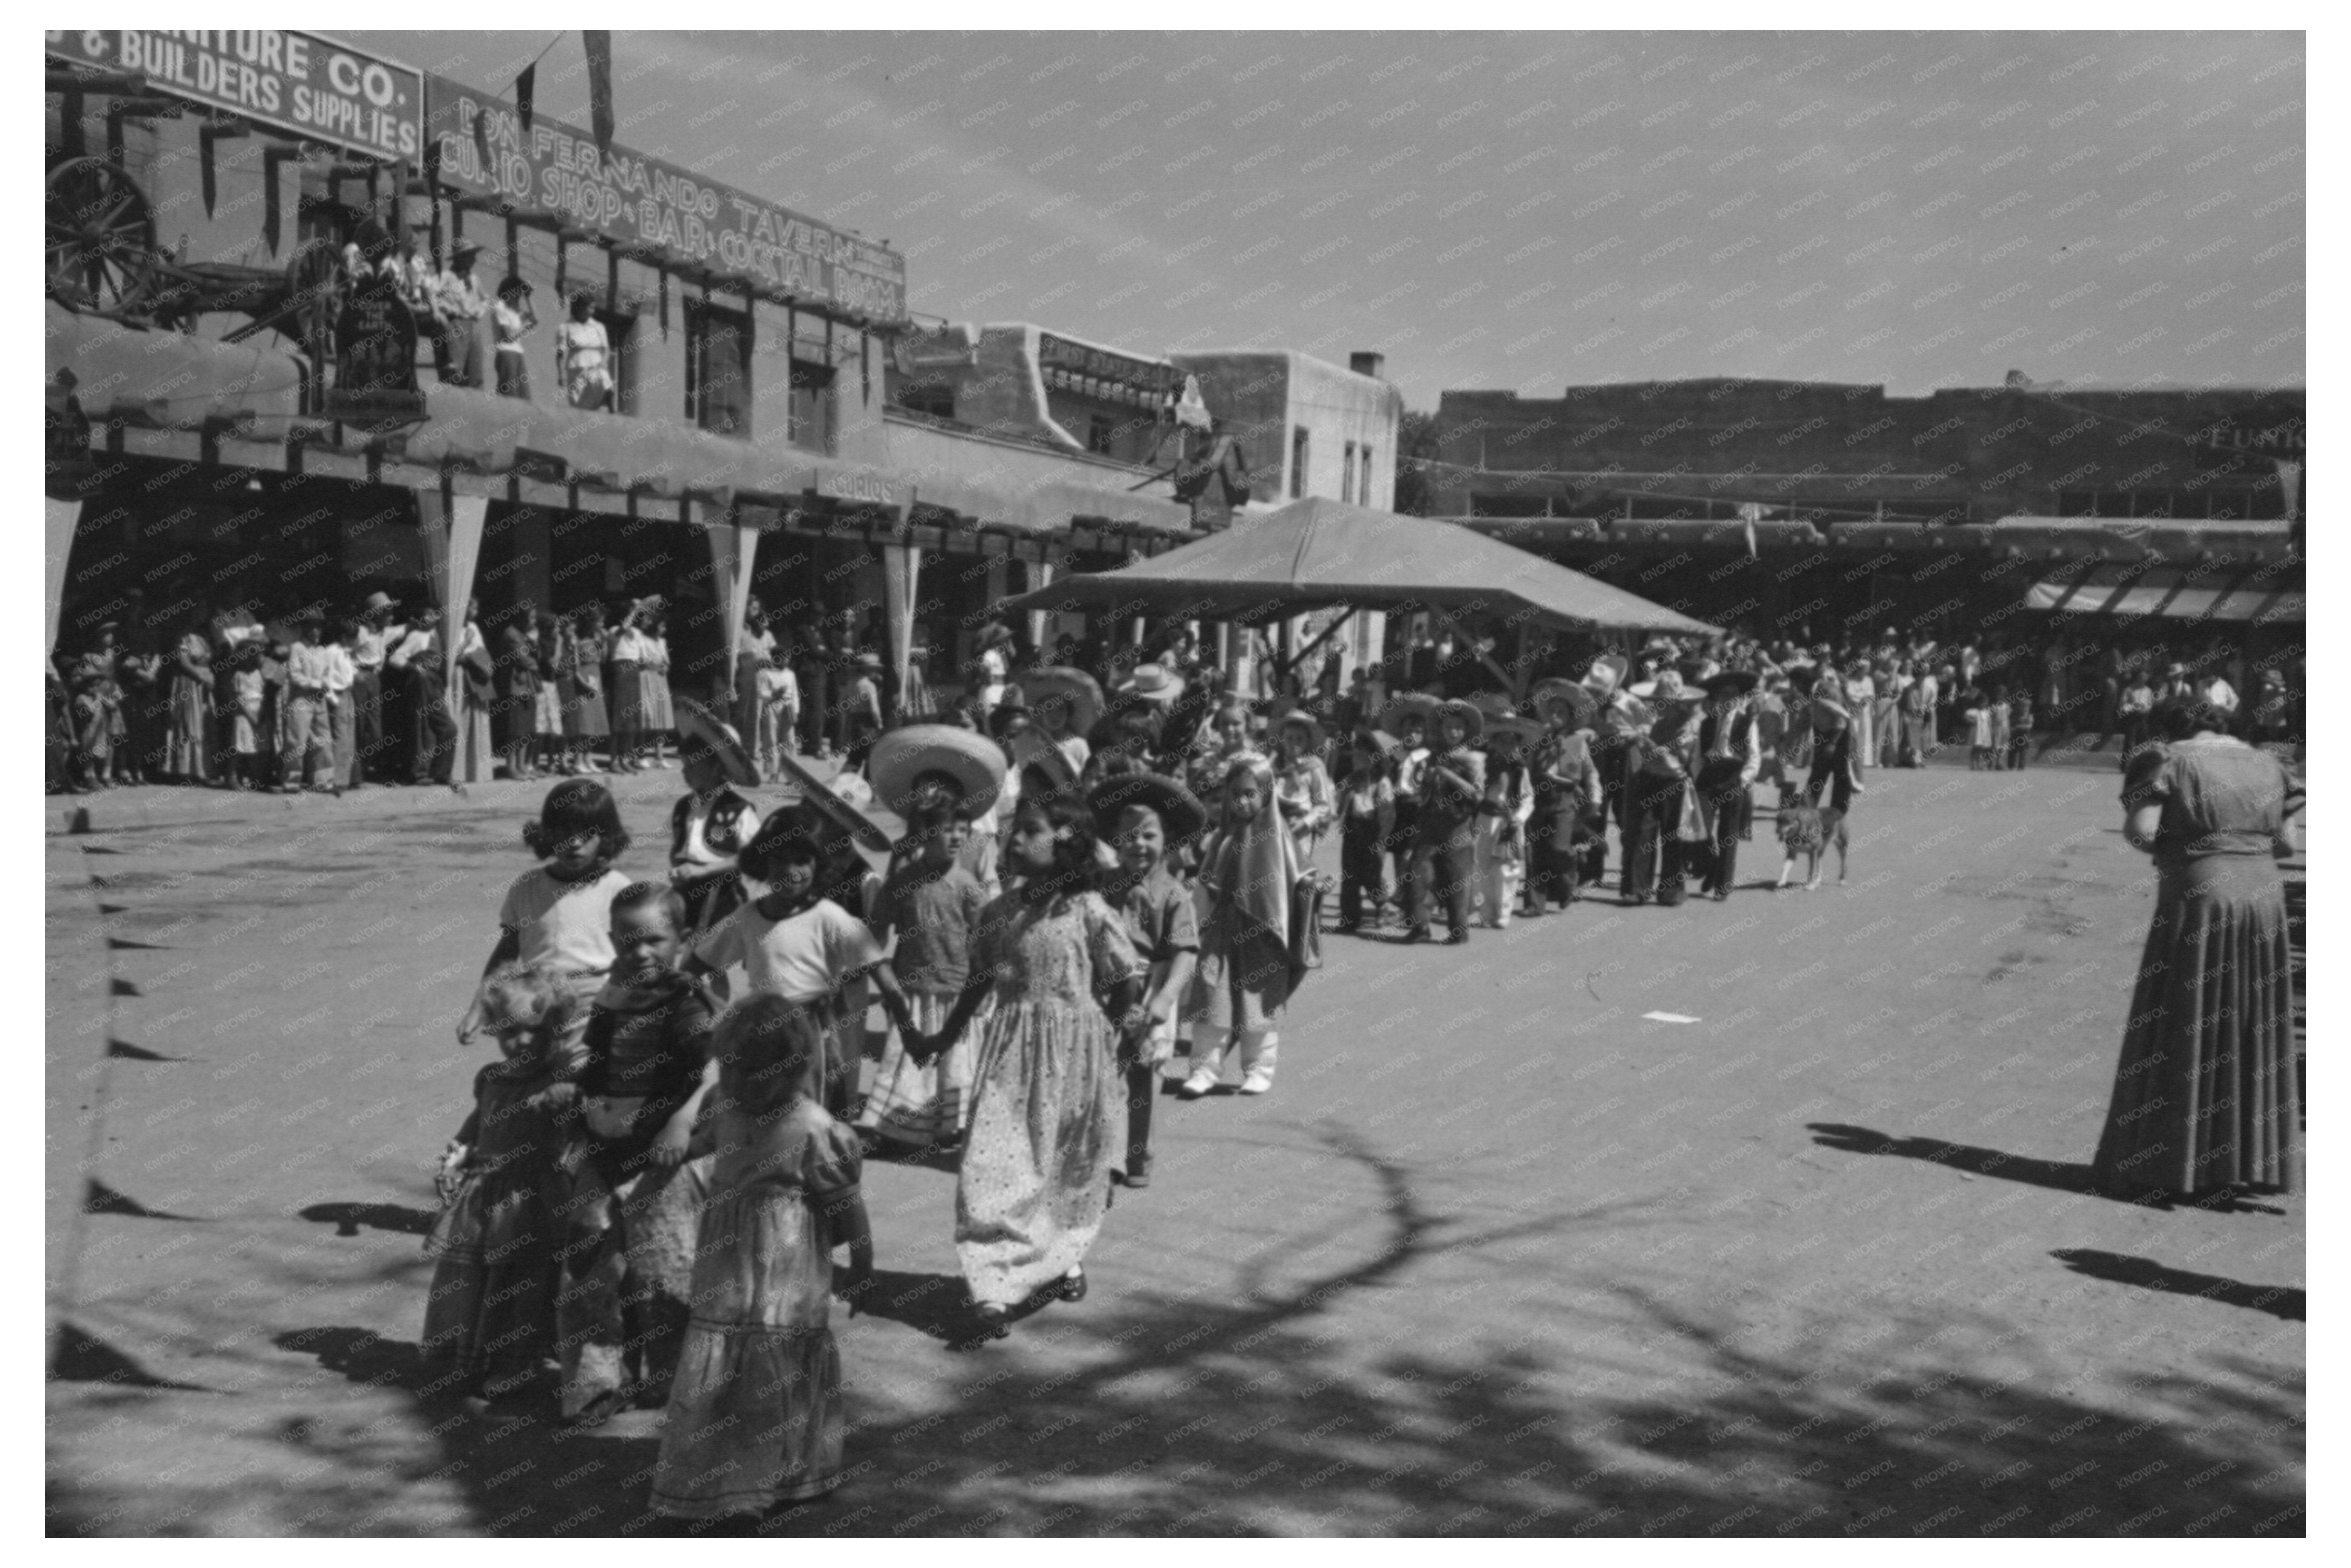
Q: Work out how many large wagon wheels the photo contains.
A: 2